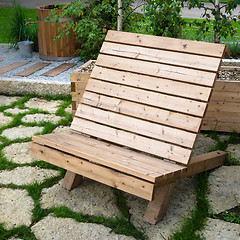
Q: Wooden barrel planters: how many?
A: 1